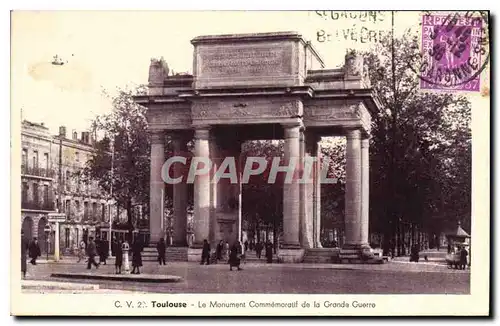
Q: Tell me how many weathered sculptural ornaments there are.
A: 2